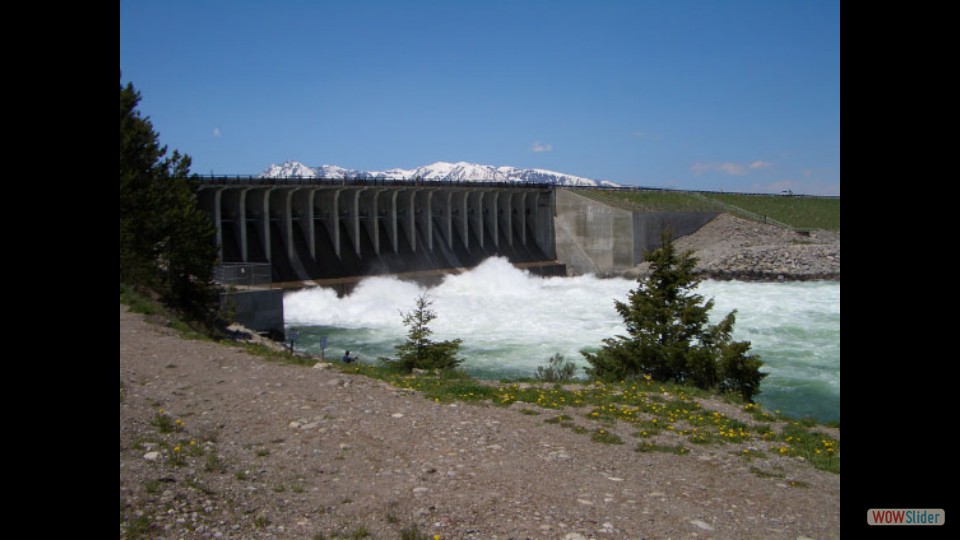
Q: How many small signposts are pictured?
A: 2